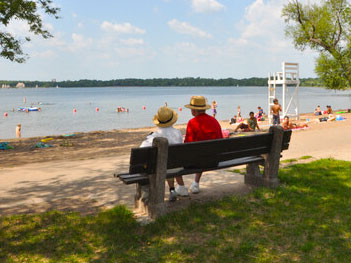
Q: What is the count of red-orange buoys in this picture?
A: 5